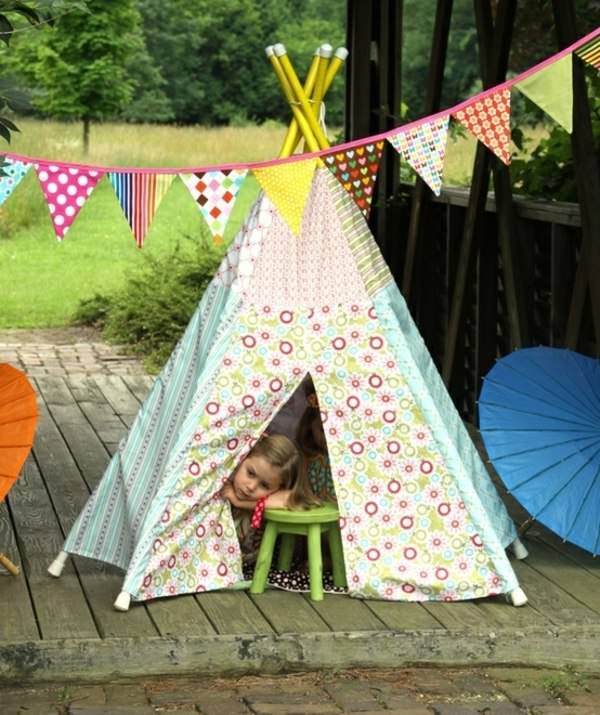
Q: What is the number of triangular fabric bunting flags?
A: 10